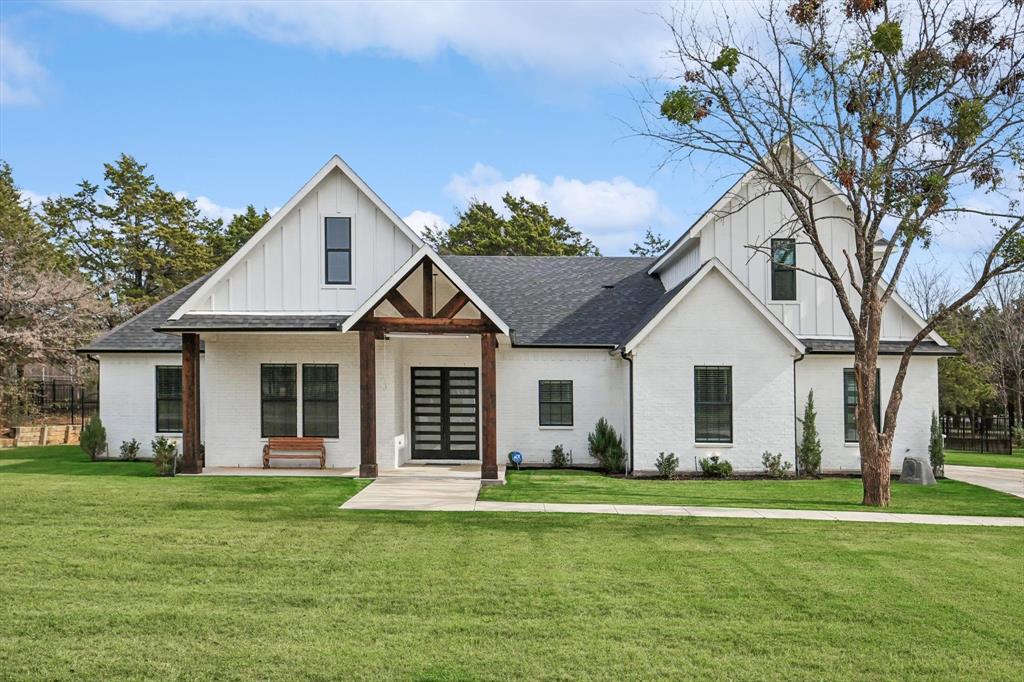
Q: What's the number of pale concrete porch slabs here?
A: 1